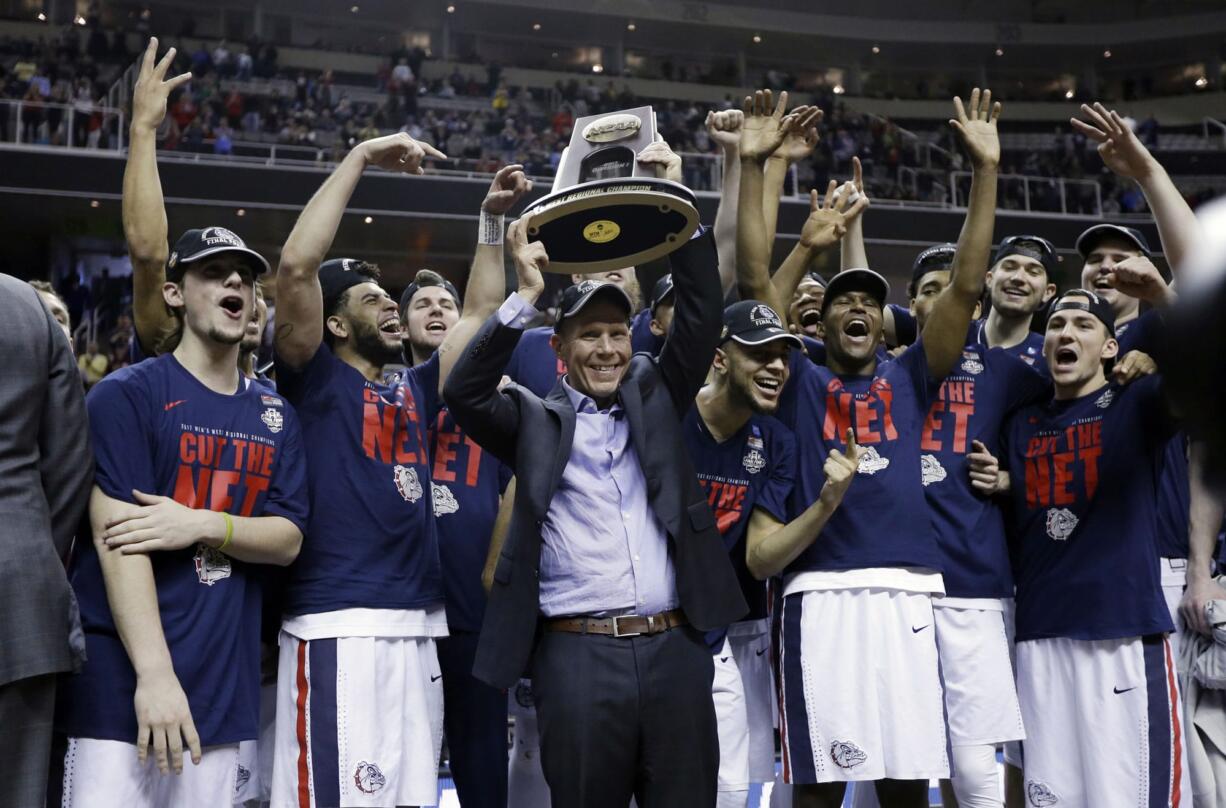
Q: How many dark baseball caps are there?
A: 12